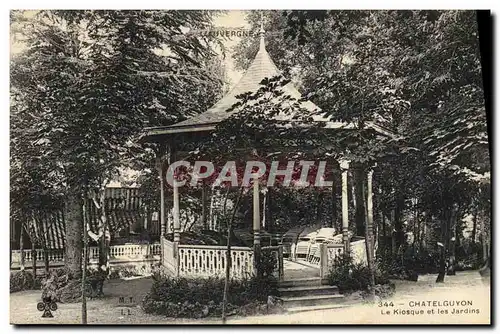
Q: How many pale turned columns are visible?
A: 5